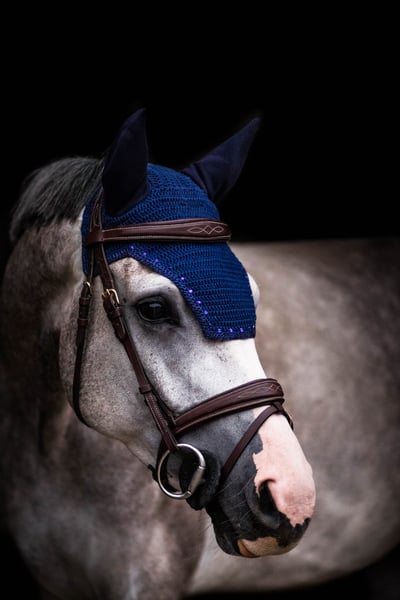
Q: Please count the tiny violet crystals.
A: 10